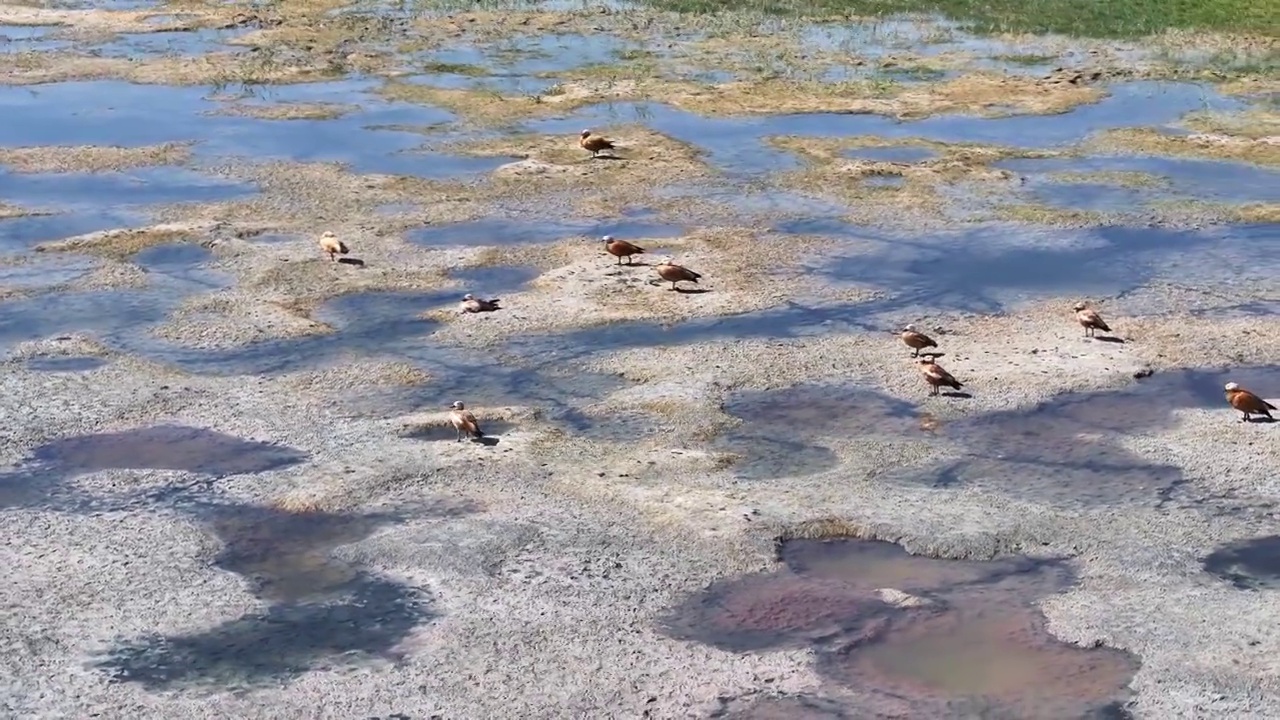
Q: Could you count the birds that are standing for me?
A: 9